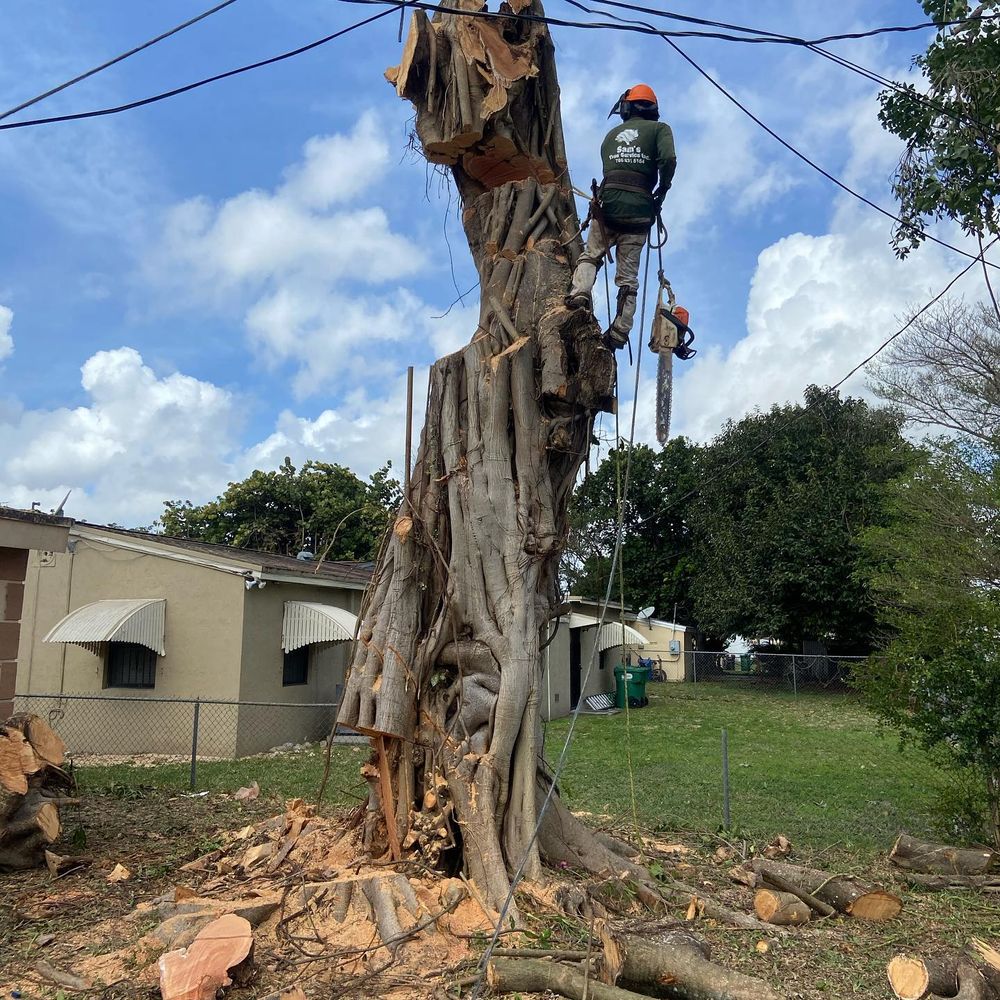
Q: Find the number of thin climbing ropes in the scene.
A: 2